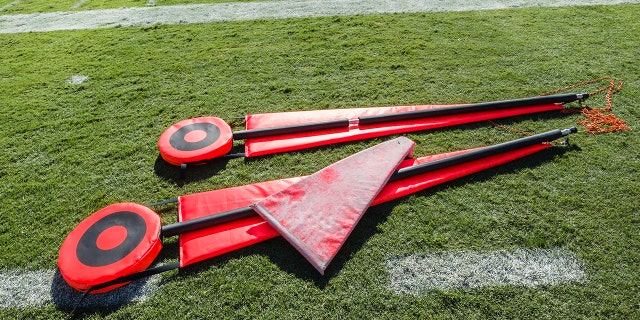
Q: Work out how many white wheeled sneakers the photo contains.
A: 0